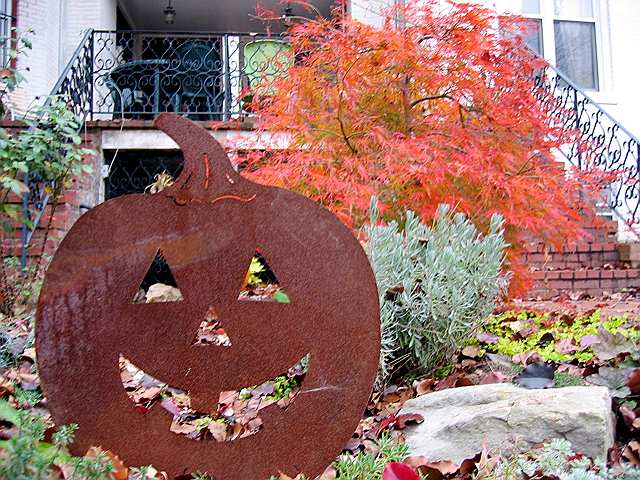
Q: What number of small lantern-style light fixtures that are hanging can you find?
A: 2